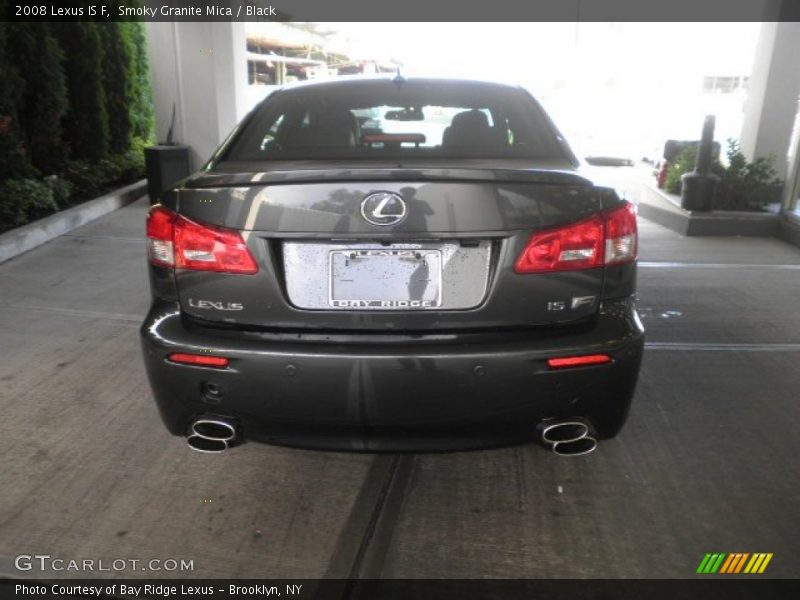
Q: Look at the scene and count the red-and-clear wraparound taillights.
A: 2